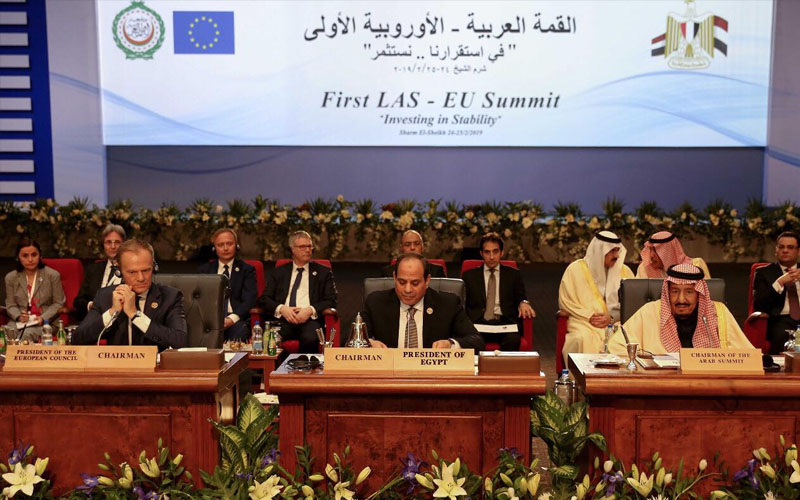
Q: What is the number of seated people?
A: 12